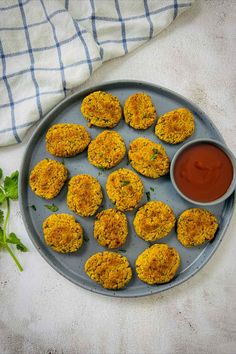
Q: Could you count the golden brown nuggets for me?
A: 15